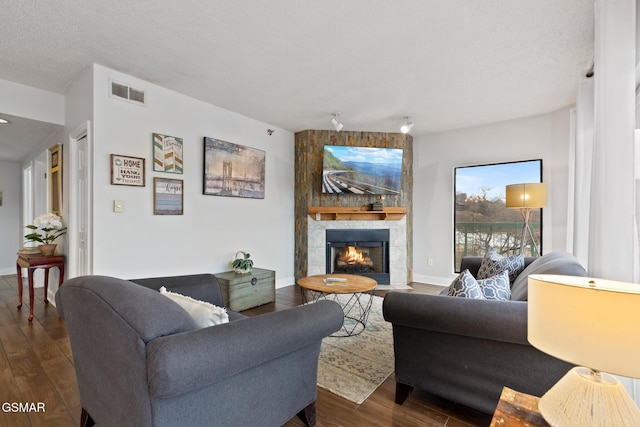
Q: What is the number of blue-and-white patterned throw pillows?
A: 3